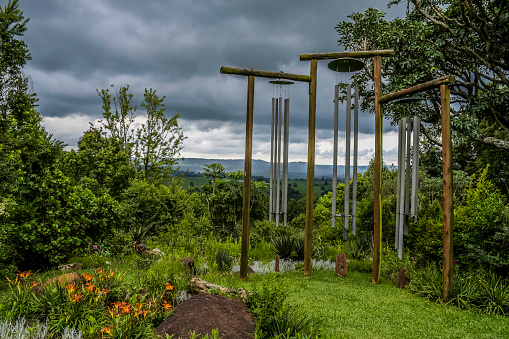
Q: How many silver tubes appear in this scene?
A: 13